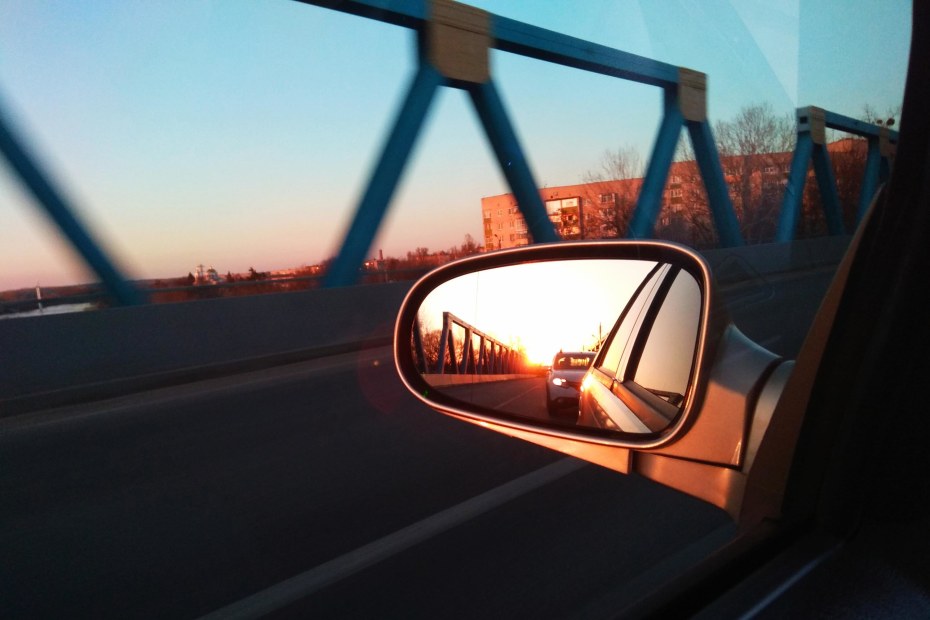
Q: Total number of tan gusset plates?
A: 4